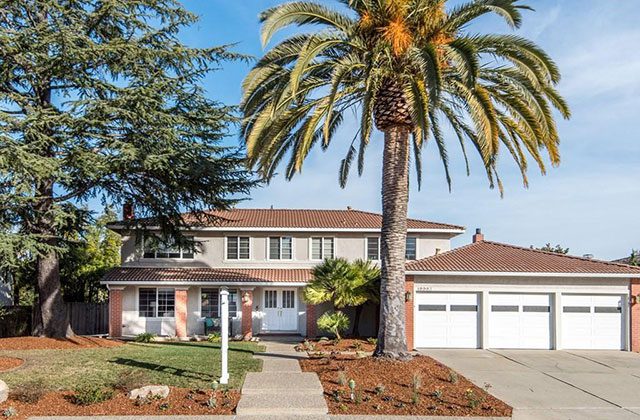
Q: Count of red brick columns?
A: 6